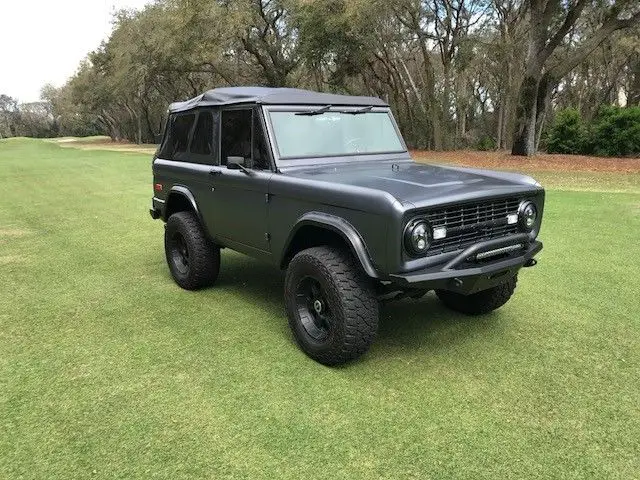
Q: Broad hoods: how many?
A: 1